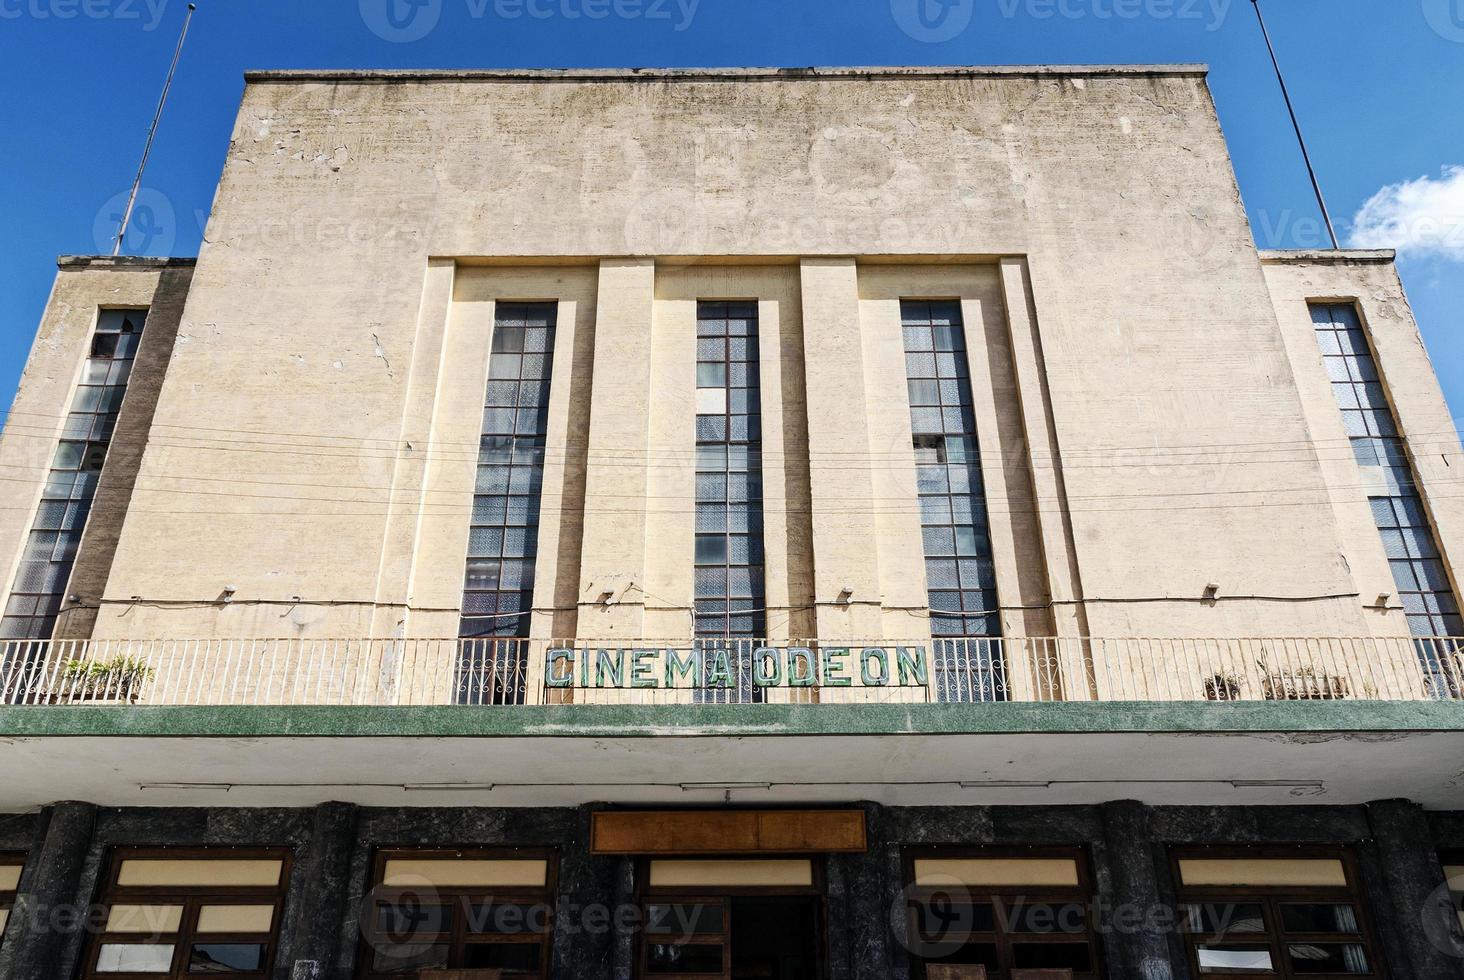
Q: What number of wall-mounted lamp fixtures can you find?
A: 6